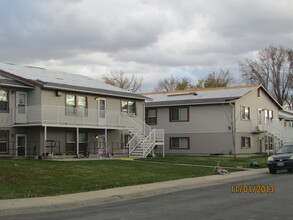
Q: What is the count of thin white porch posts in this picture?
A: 3